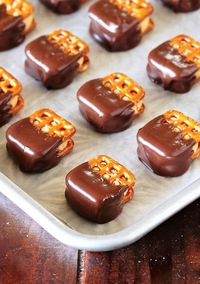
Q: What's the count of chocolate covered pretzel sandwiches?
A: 11